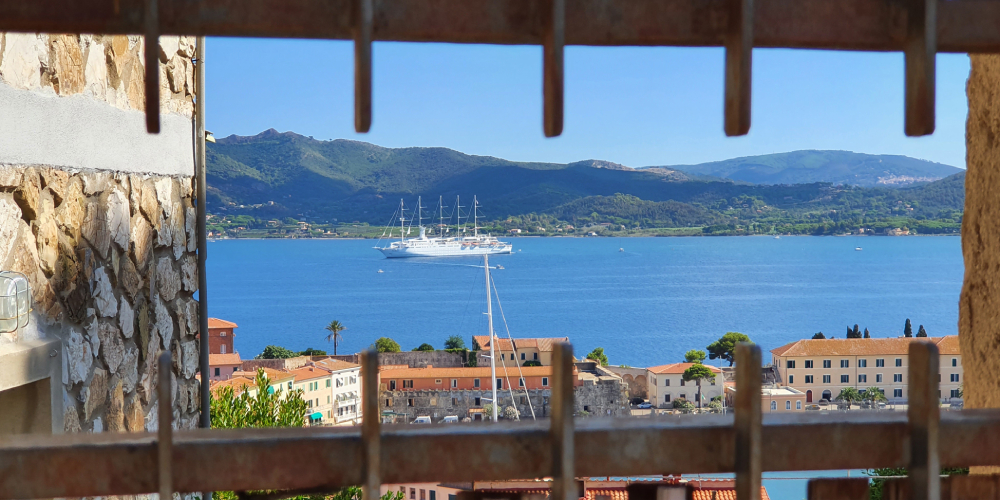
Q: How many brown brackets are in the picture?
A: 10